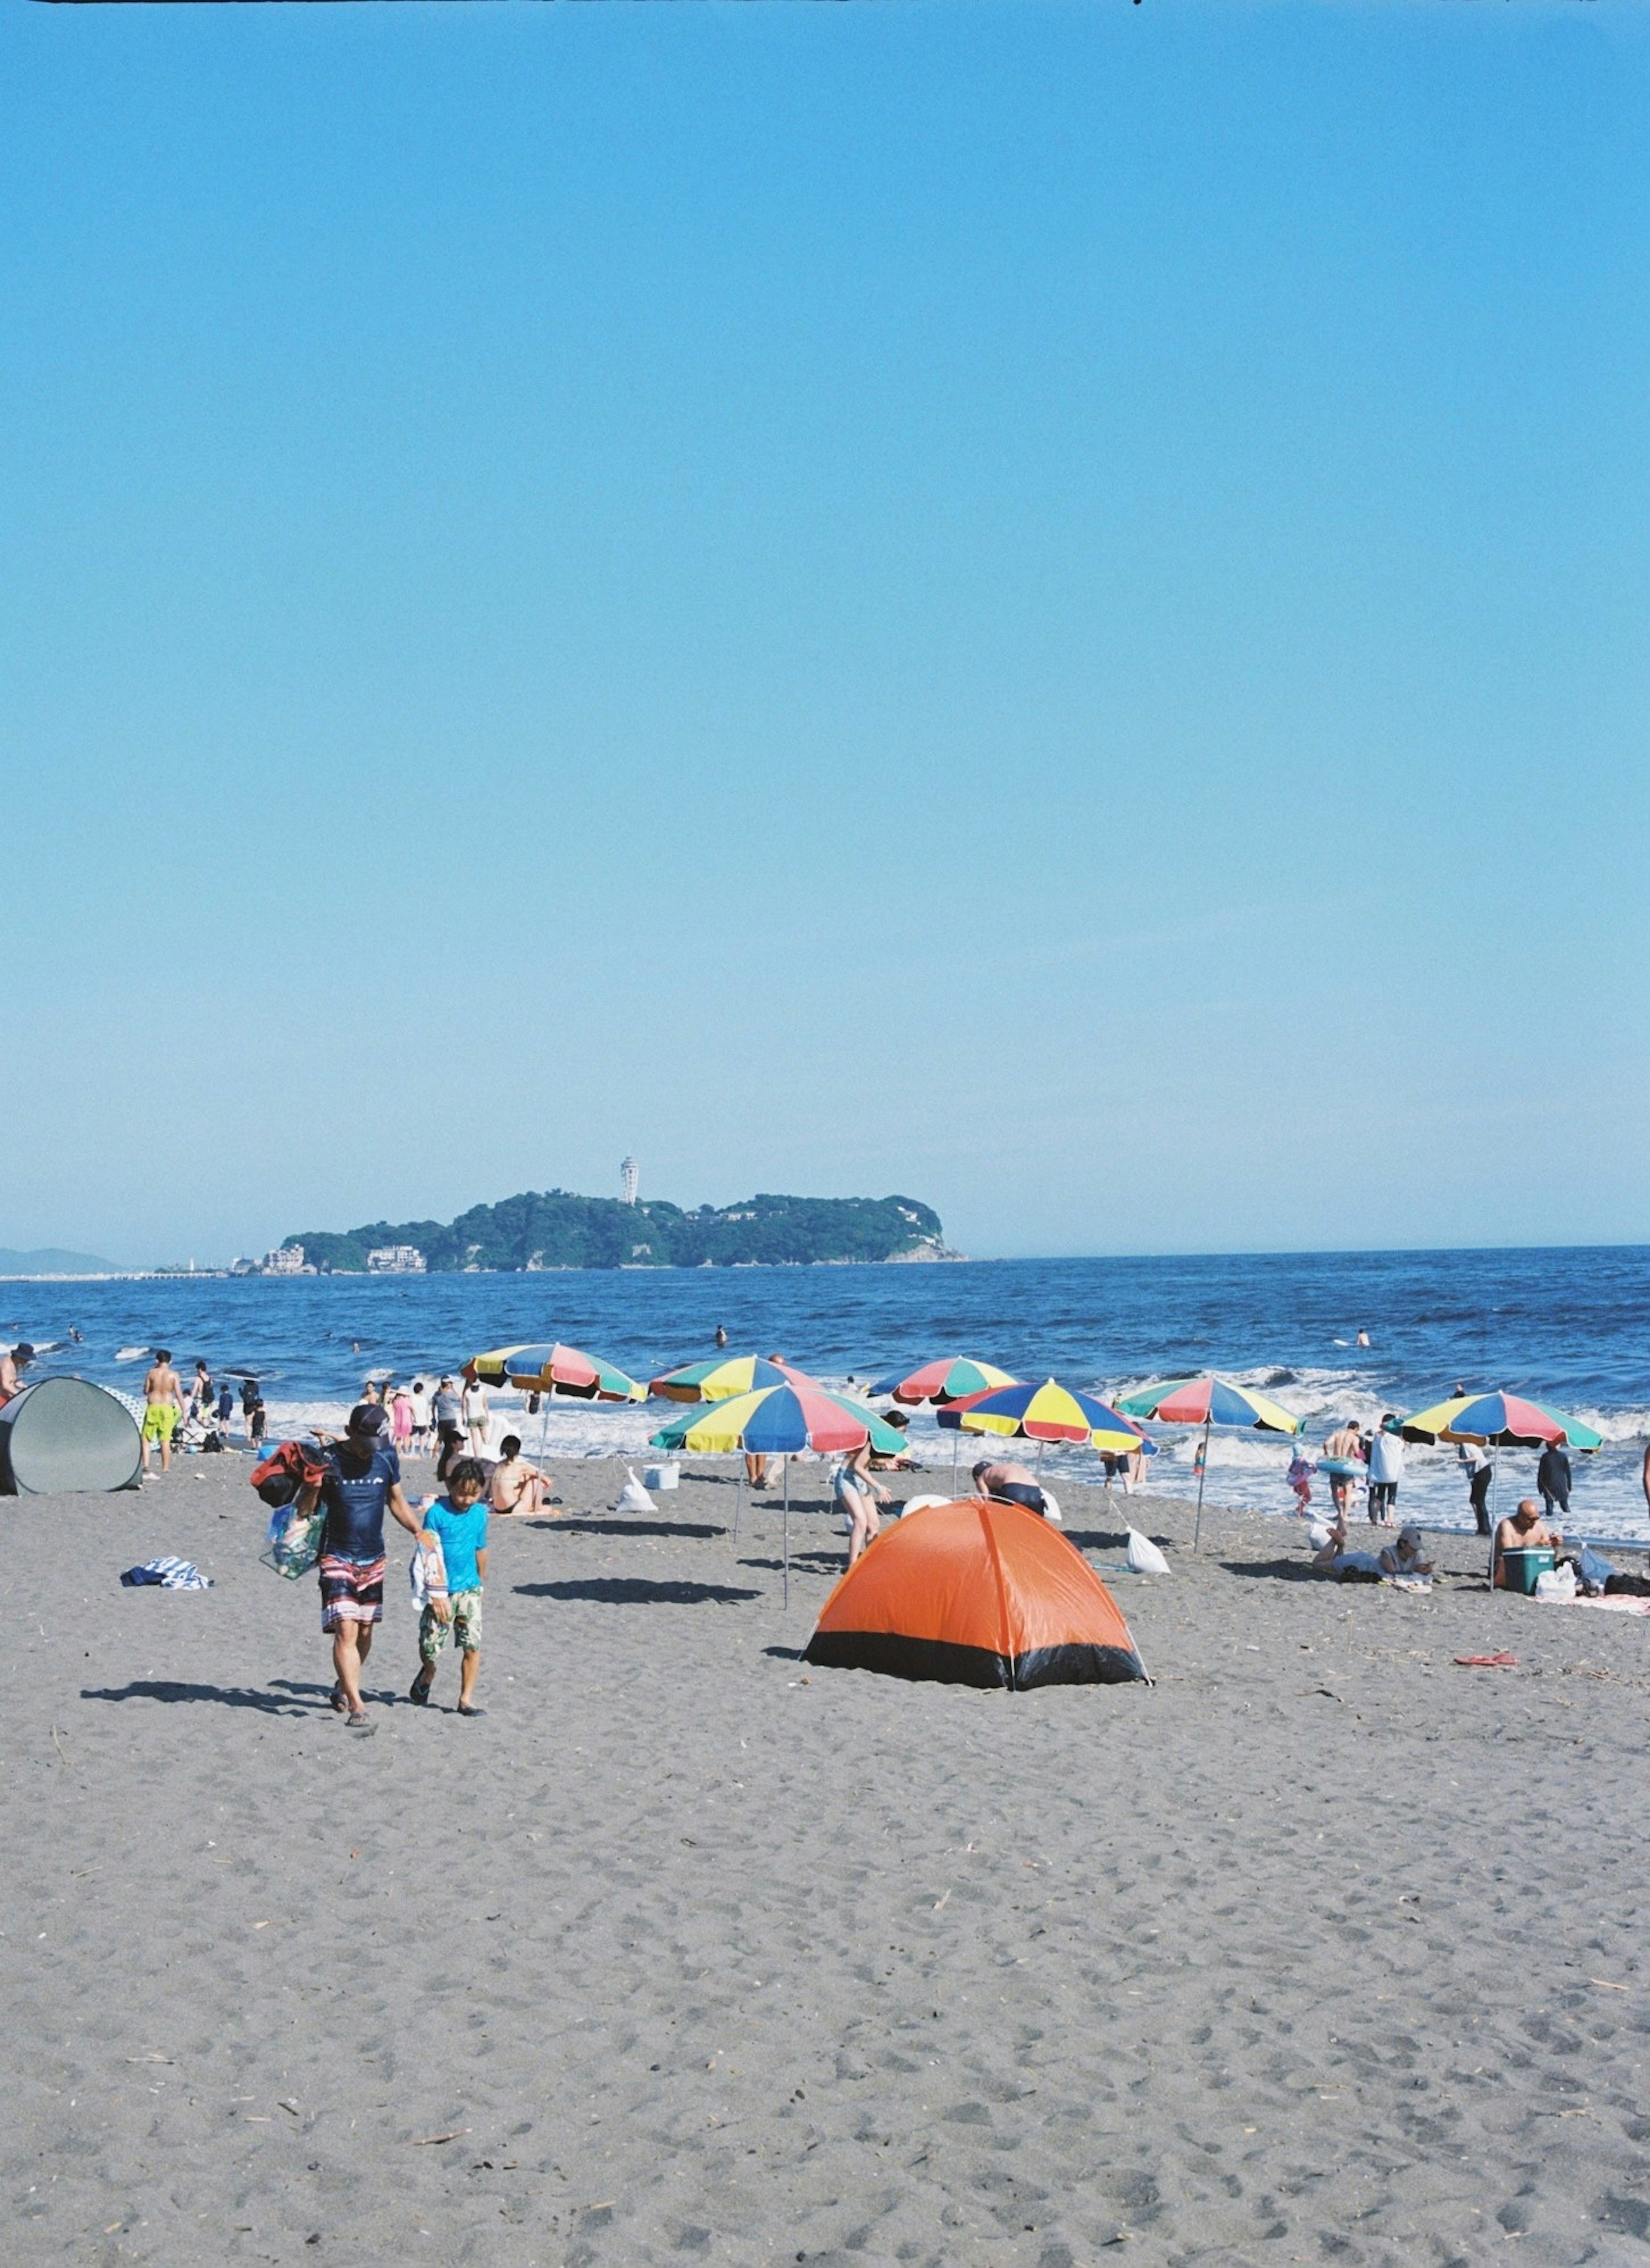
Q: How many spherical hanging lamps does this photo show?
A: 0